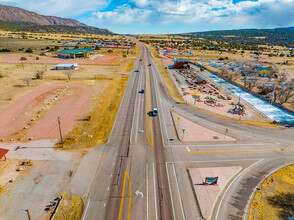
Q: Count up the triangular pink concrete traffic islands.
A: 2